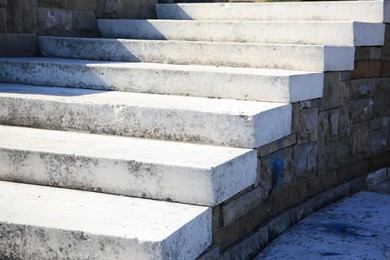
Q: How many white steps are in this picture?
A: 7